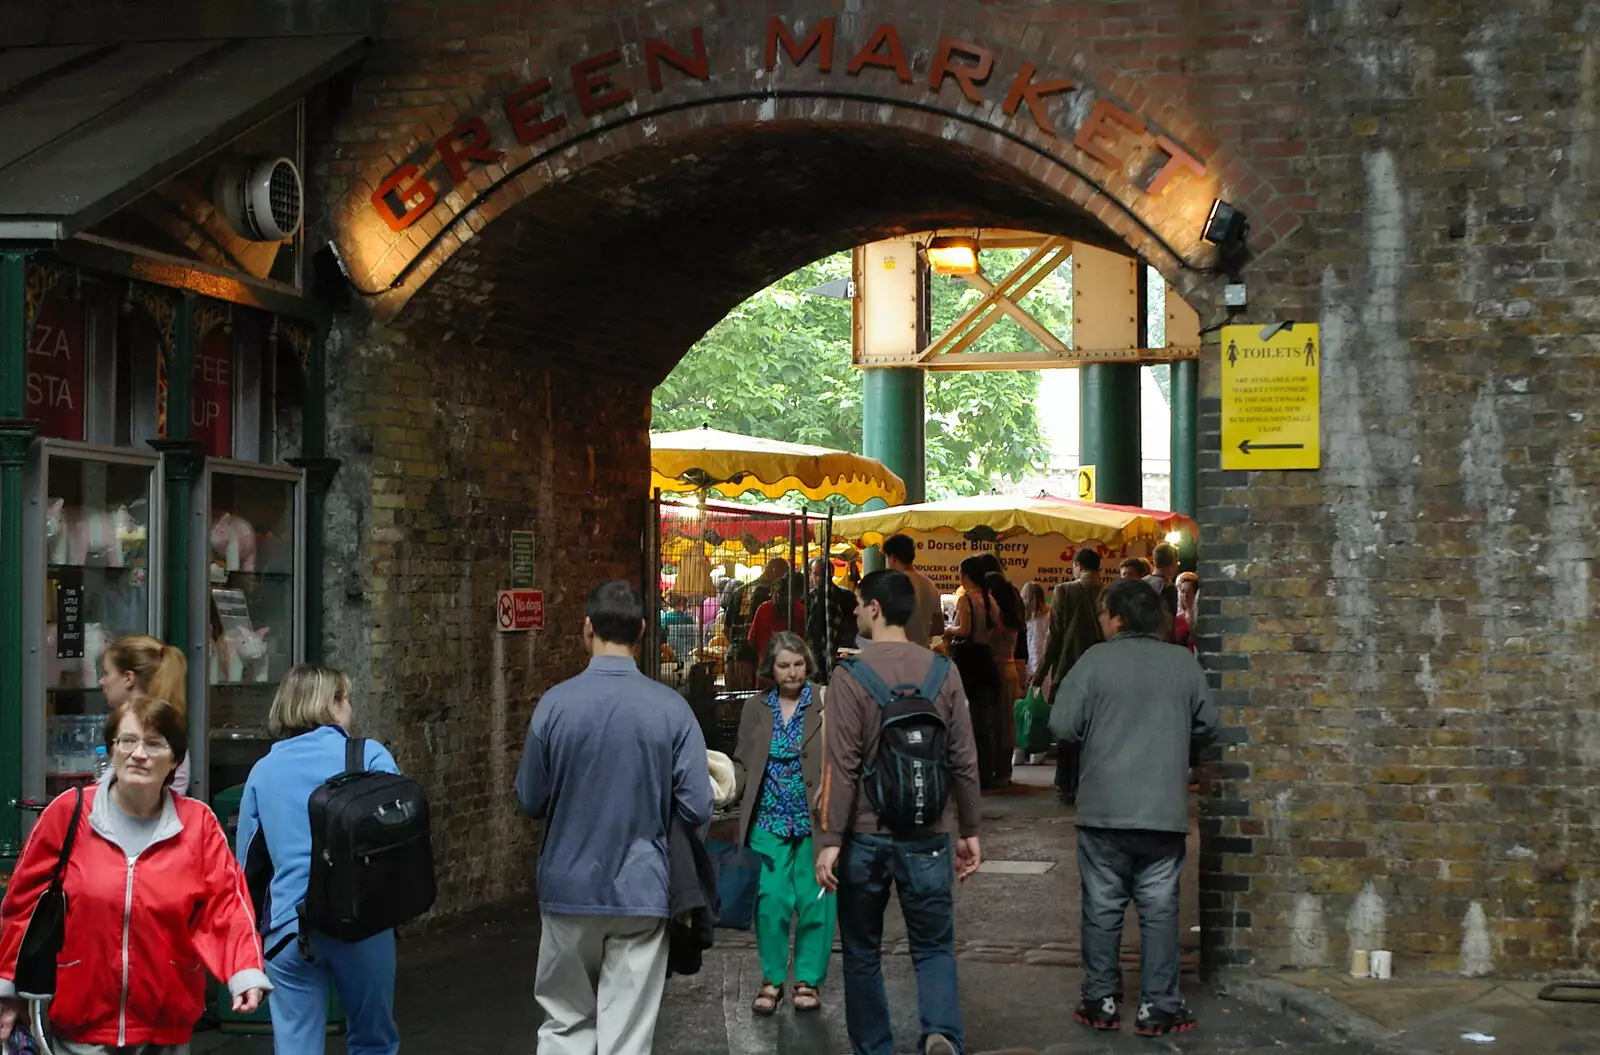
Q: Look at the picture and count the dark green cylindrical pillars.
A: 3